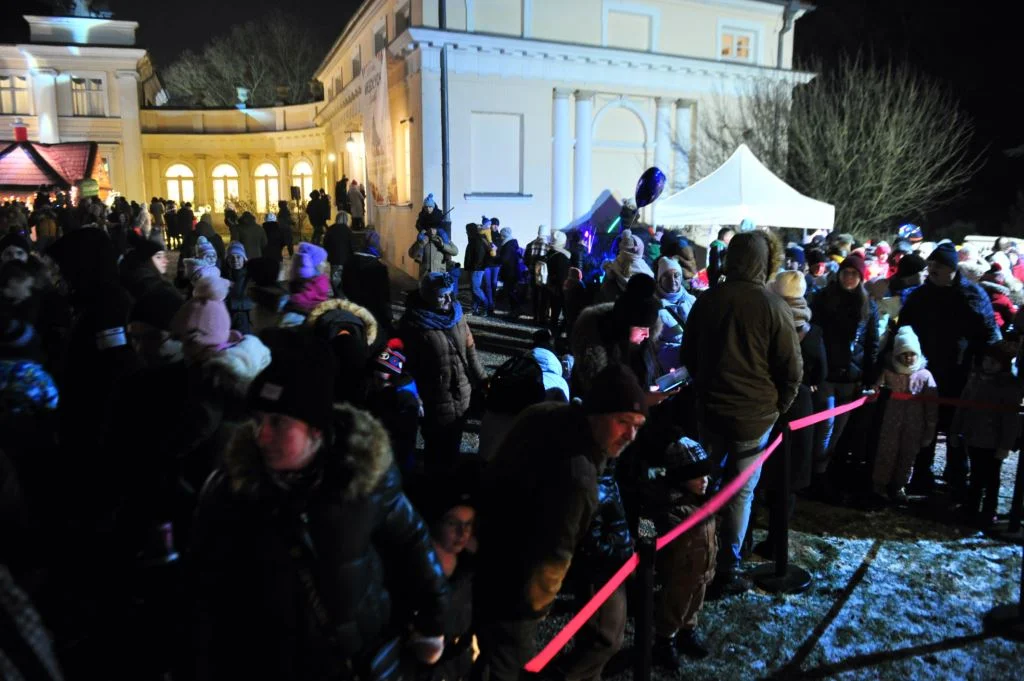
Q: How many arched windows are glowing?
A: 4